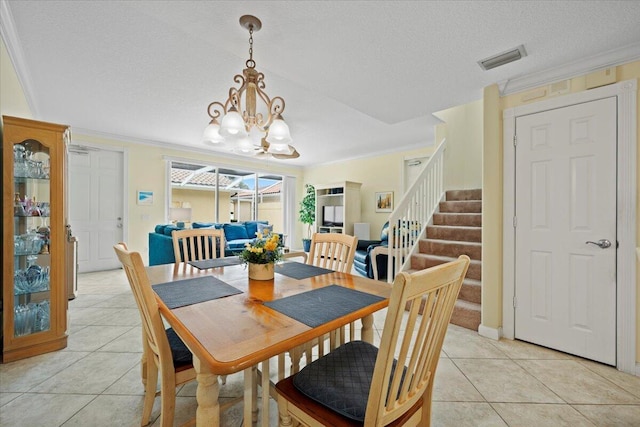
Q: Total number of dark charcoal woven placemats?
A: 4